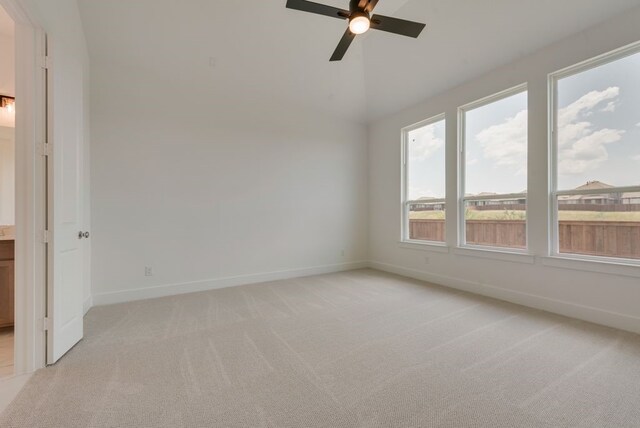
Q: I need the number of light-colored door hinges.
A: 4